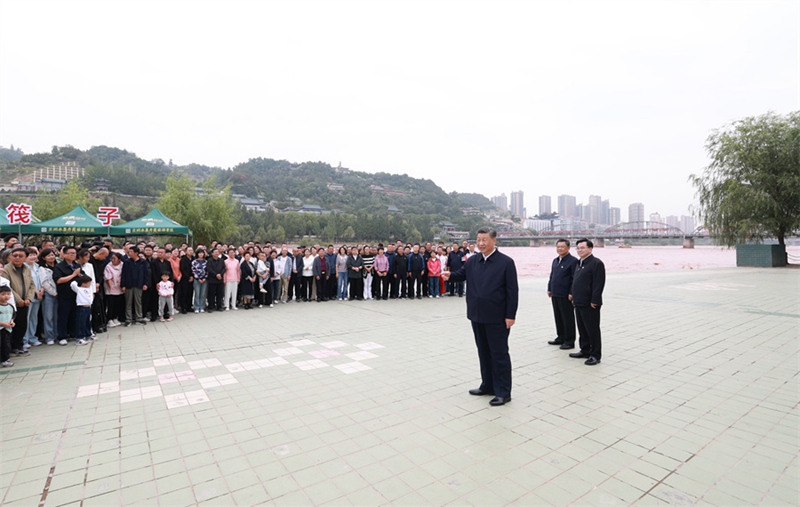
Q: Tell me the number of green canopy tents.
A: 3